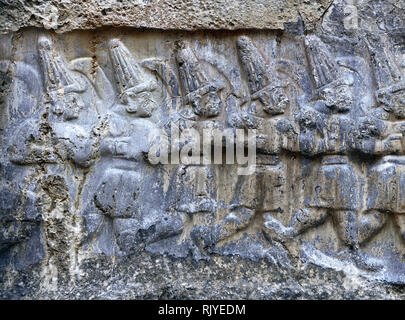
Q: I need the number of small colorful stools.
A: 0